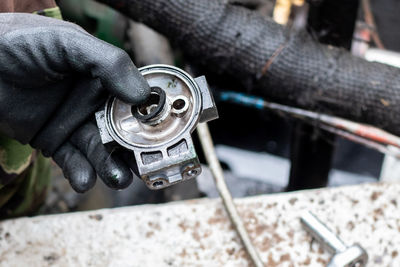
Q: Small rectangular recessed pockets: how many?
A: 2